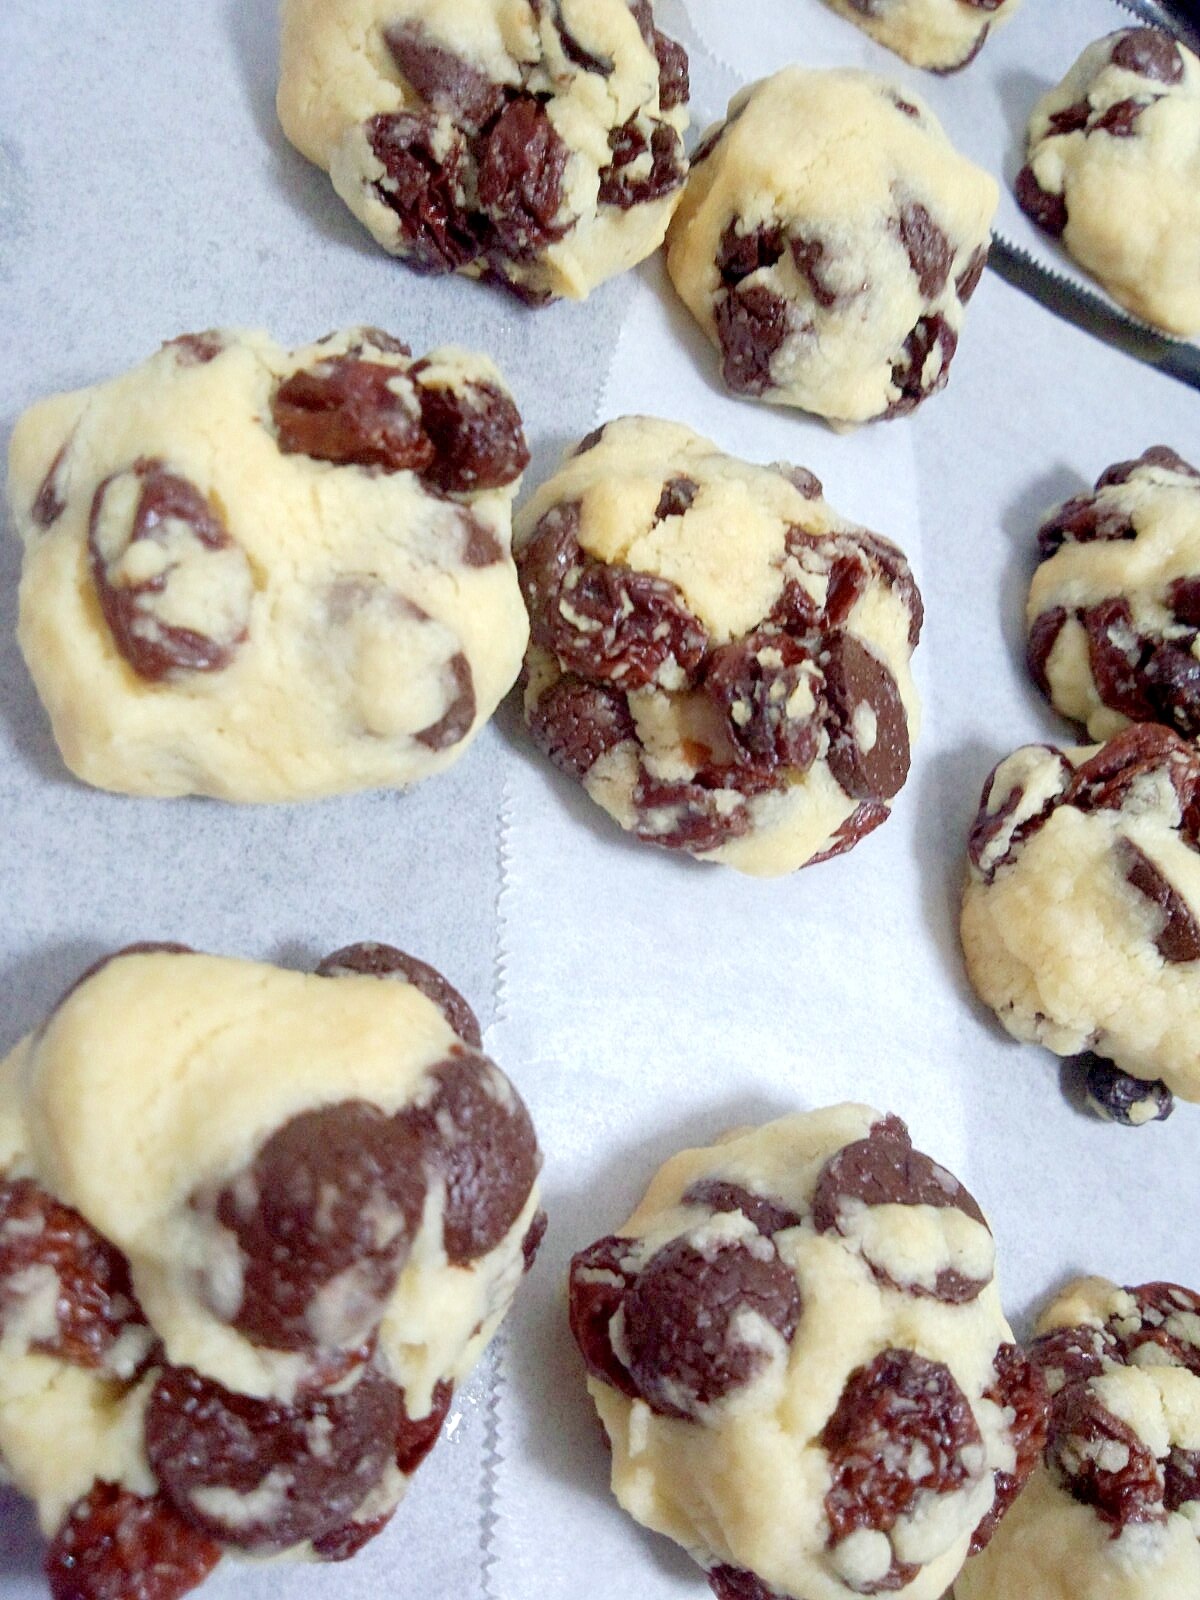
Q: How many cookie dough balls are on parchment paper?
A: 11